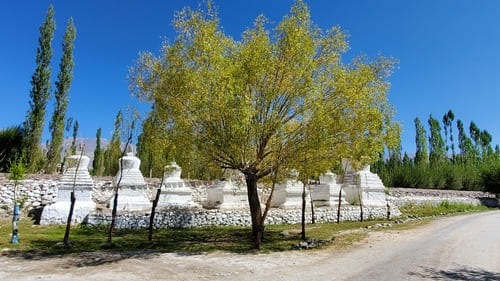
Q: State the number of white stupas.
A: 7